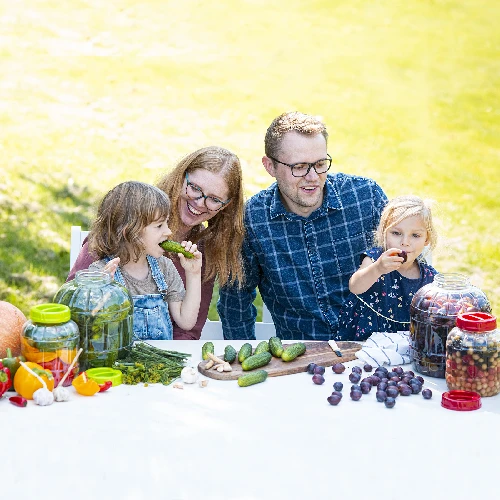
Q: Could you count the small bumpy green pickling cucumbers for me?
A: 9